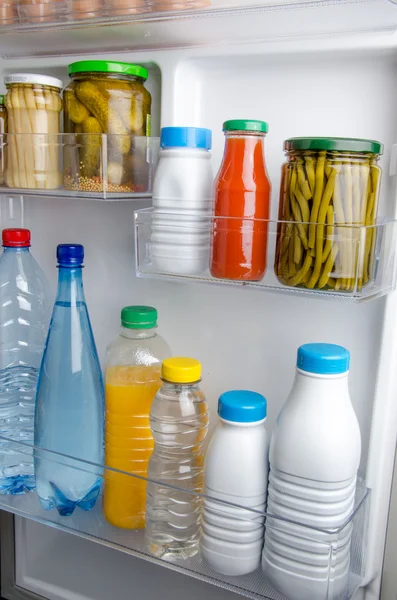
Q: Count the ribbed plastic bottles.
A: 6